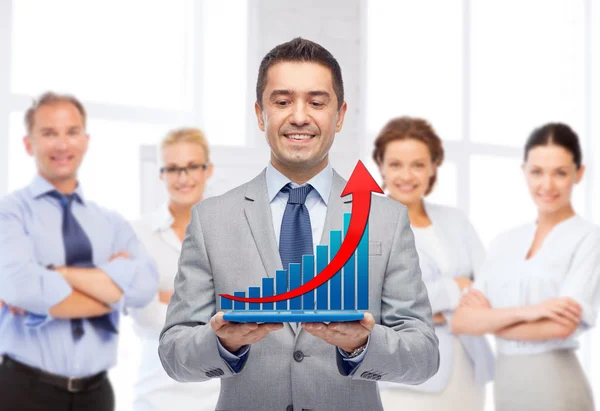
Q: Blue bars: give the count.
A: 11